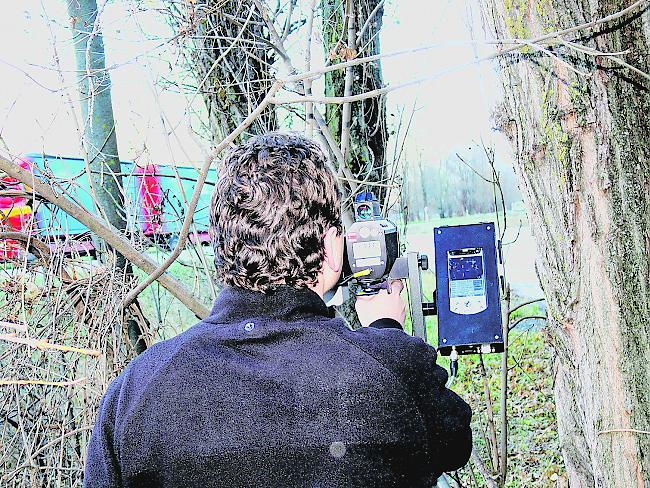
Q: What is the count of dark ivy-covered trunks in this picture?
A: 2